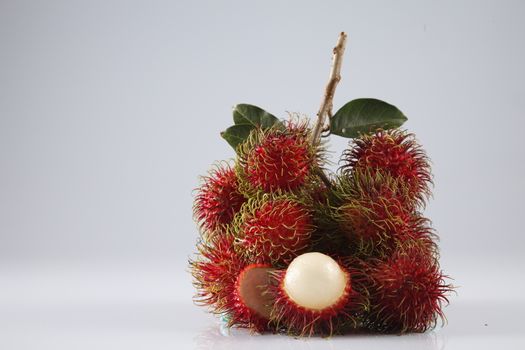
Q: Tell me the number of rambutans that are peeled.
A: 1